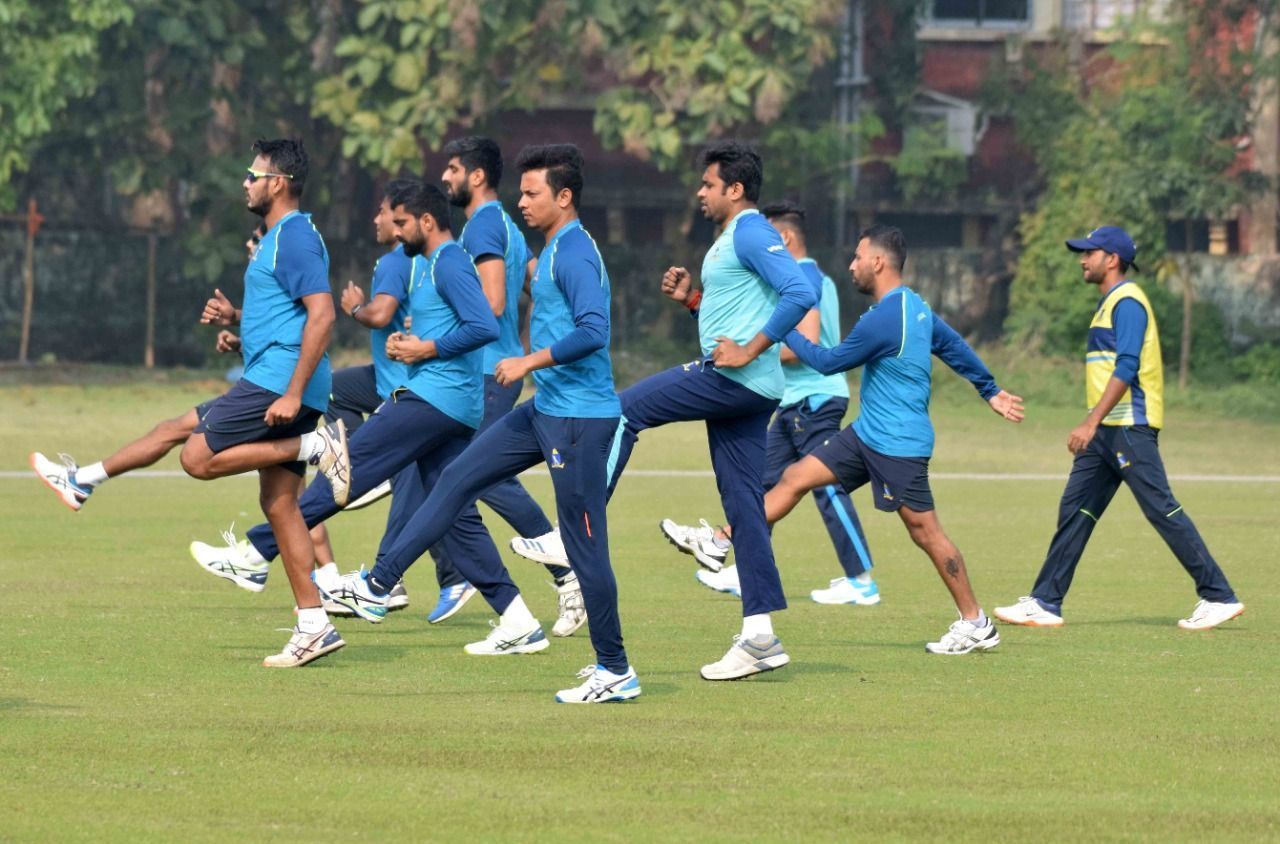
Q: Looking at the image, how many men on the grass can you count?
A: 10